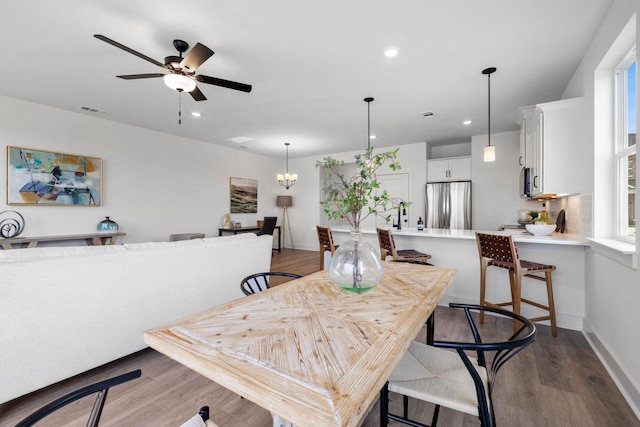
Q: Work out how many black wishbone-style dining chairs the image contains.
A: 4